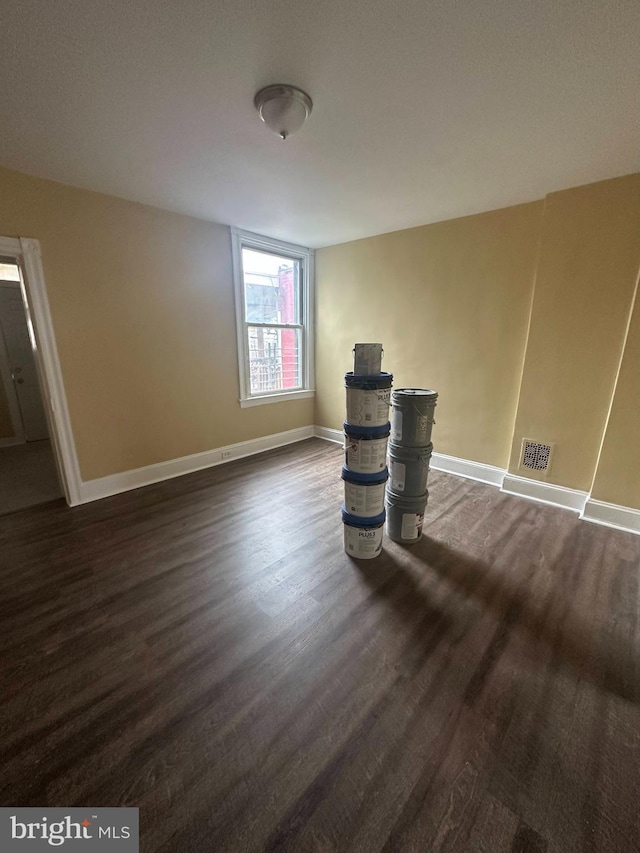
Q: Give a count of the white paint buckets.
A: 4